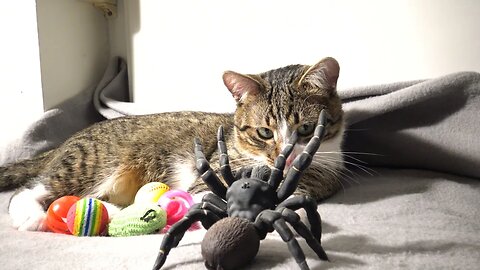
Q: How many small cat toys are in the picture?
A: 5